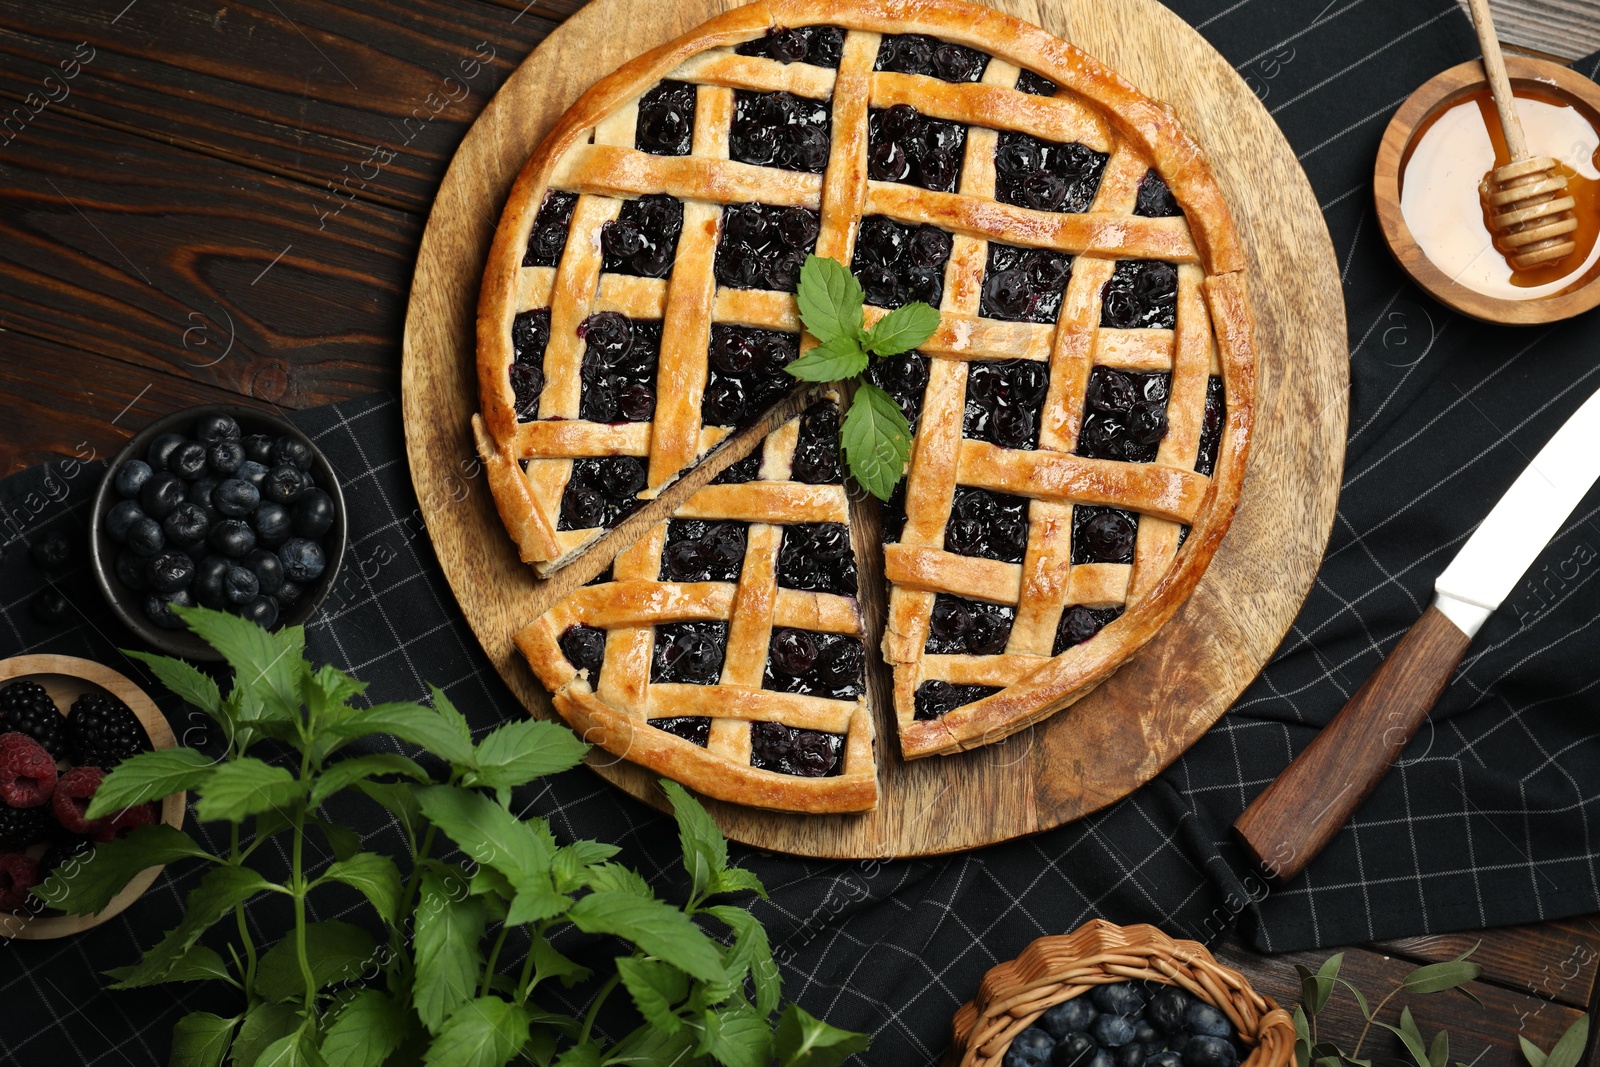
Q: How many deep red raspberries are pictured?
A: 4